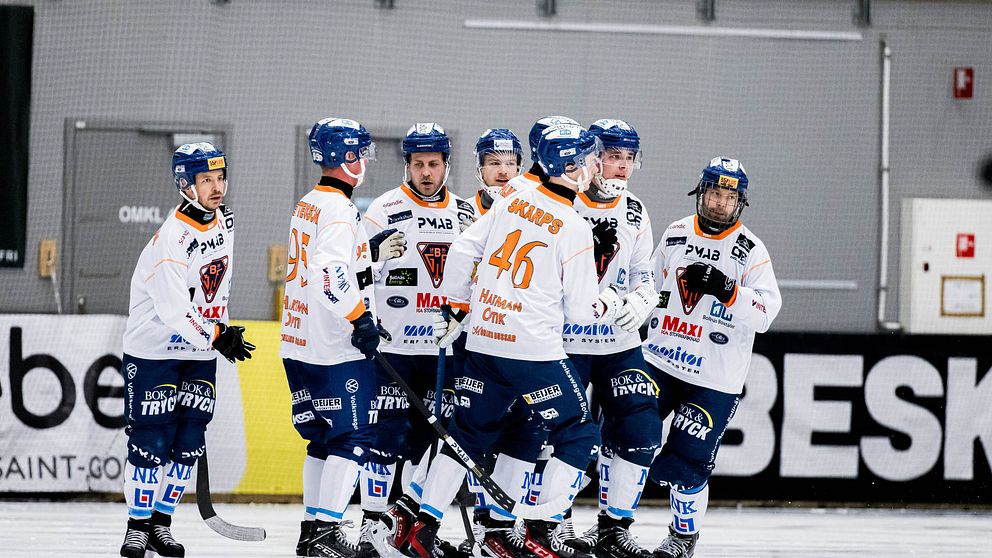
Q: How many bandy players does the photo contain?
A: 8